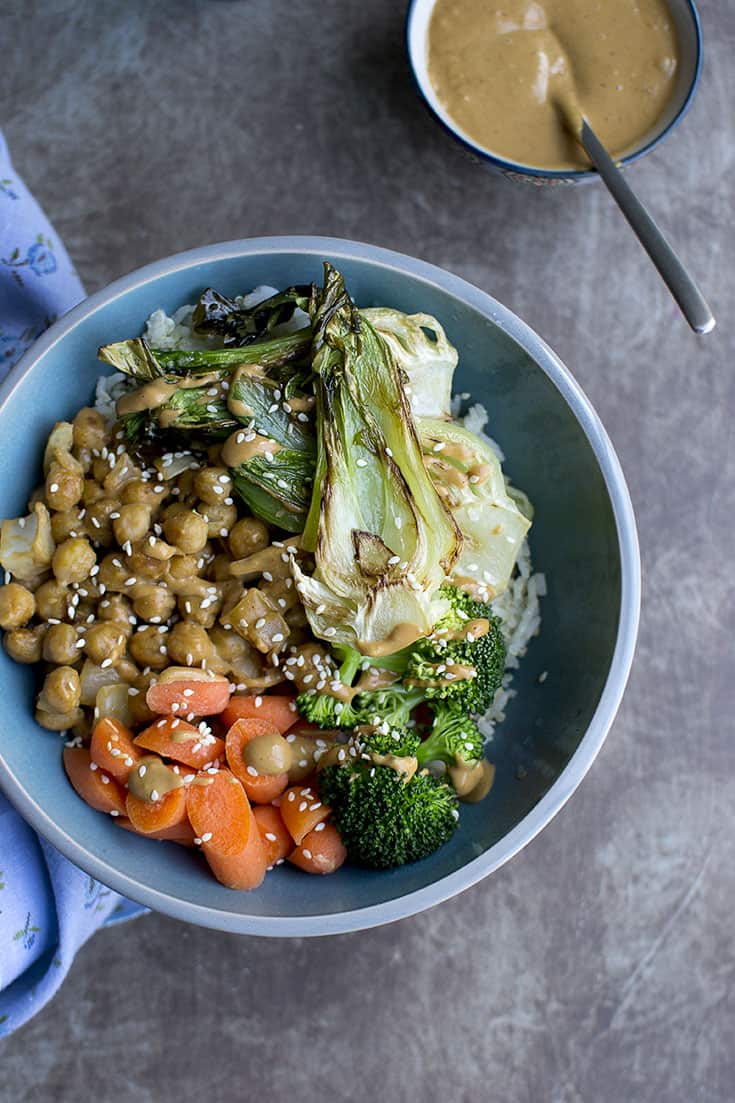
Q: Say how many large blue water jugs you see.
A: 0